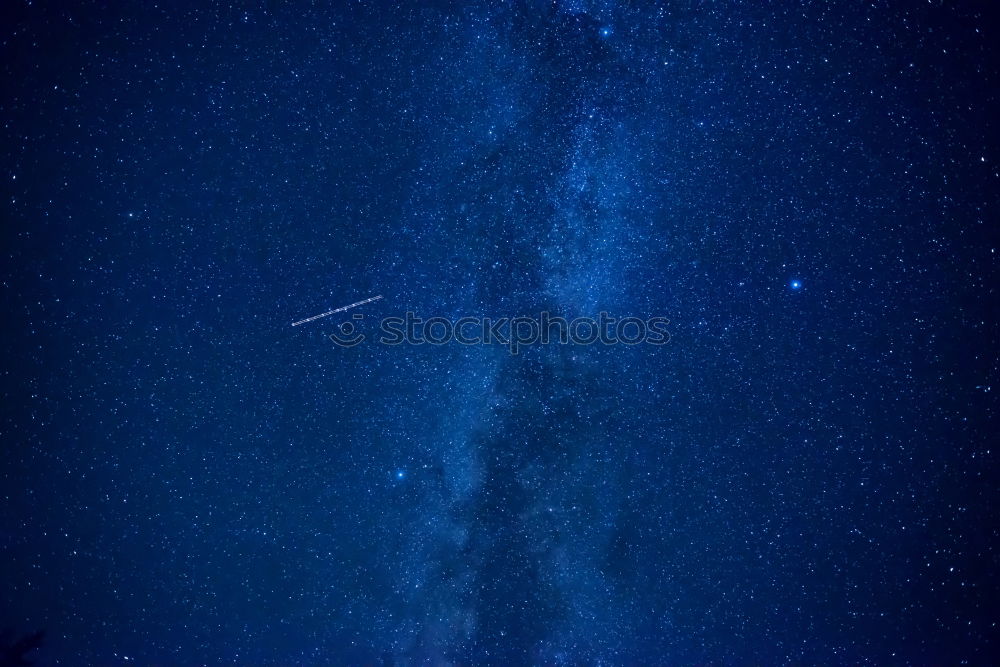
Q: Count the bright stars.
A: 3